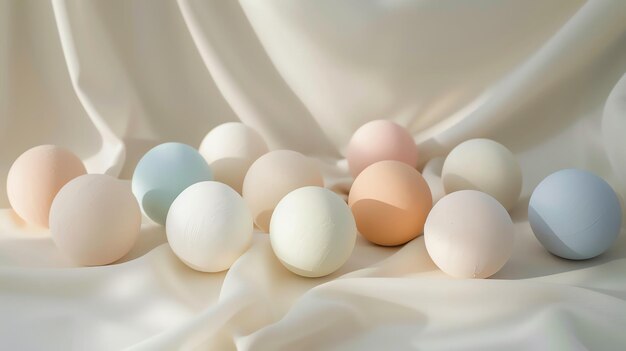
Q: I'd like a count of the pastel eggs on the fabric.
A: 12